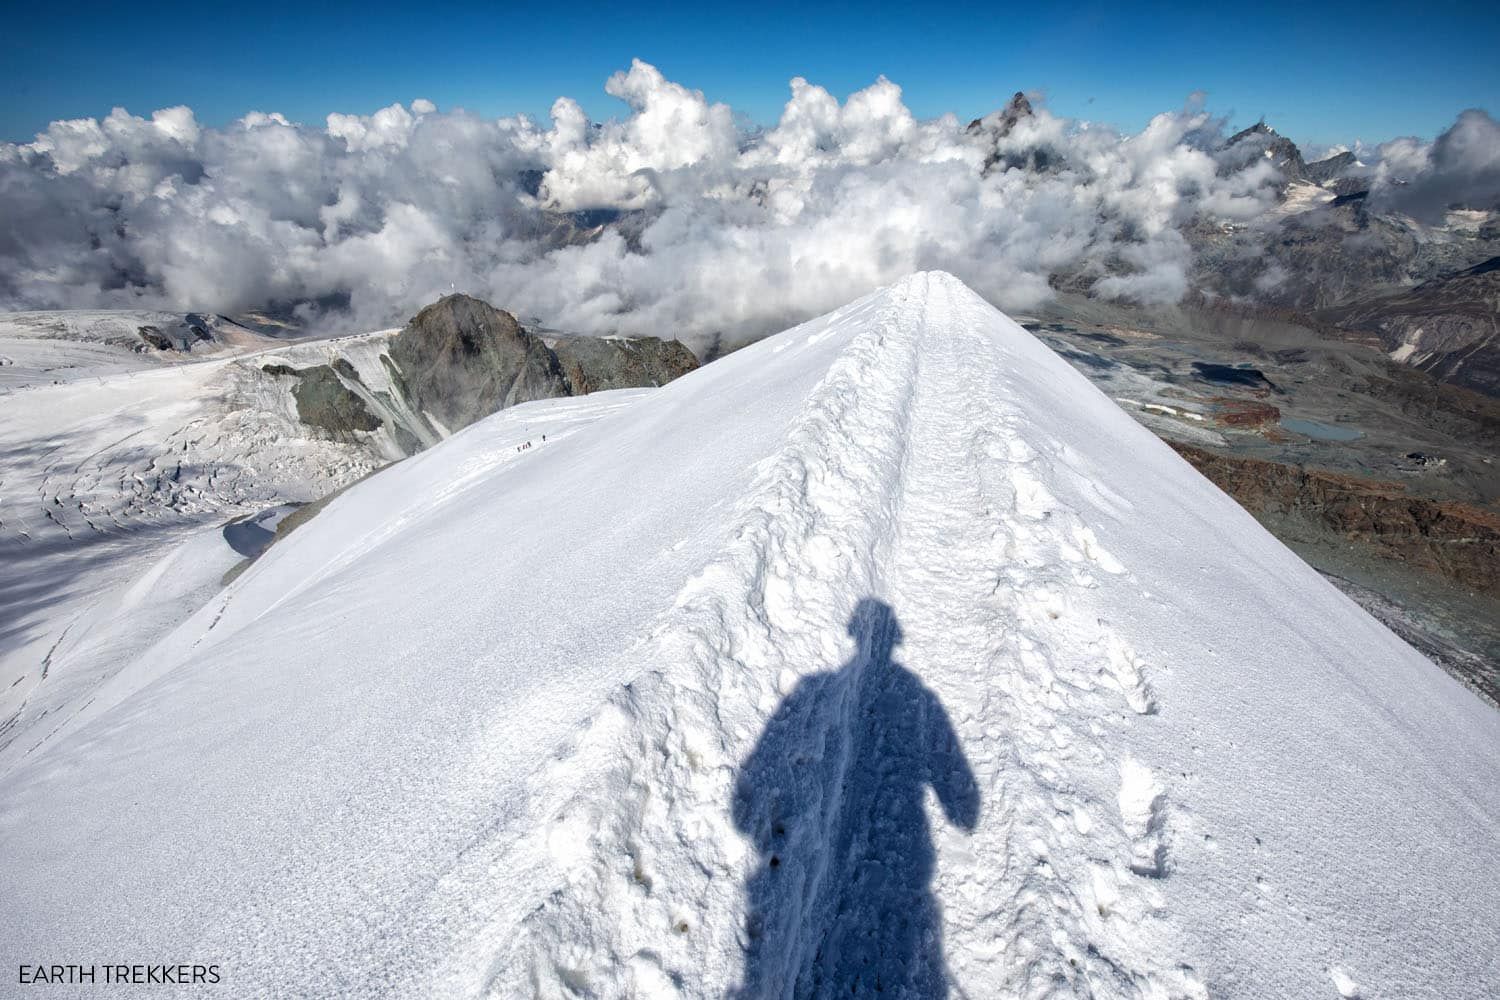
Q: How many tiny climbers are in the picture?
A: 5